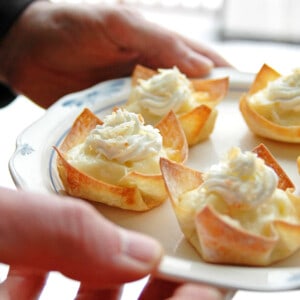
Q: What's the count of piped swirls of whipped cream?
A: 4